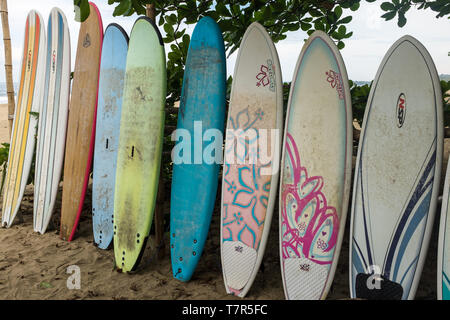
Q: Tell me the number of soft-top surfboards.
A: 3